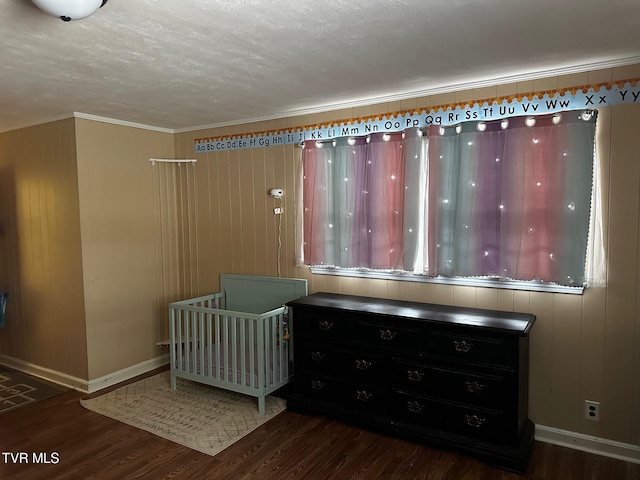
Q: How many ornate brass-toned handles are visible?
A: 11